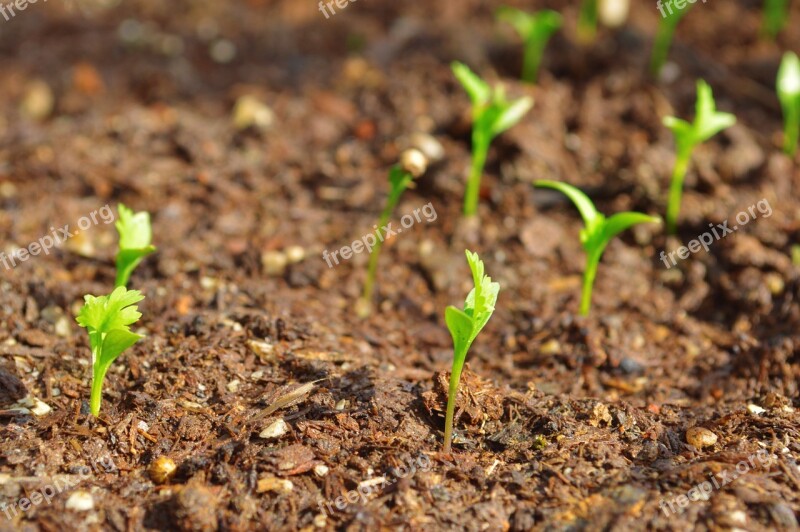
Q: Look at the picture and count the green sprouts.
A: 12